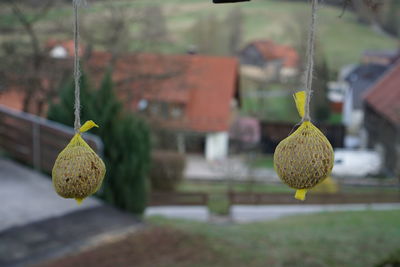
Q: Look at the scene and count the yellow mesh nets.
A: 2